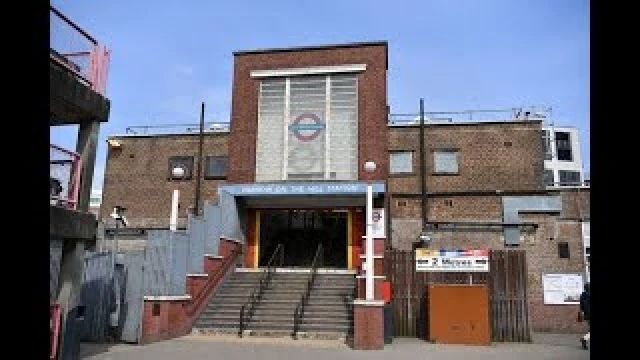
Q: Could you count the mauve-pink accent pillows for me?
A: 0